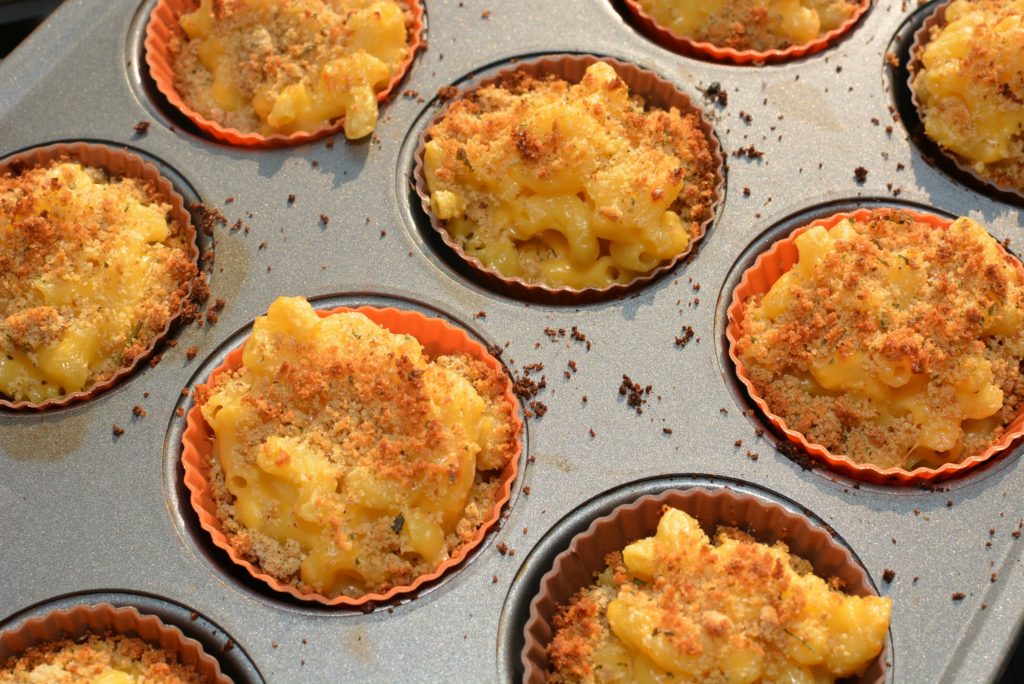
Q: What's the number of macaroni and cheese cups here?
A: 9